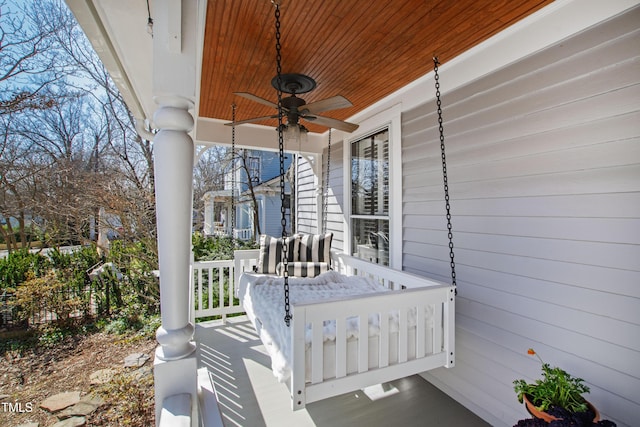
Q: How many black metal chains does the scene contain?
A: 4